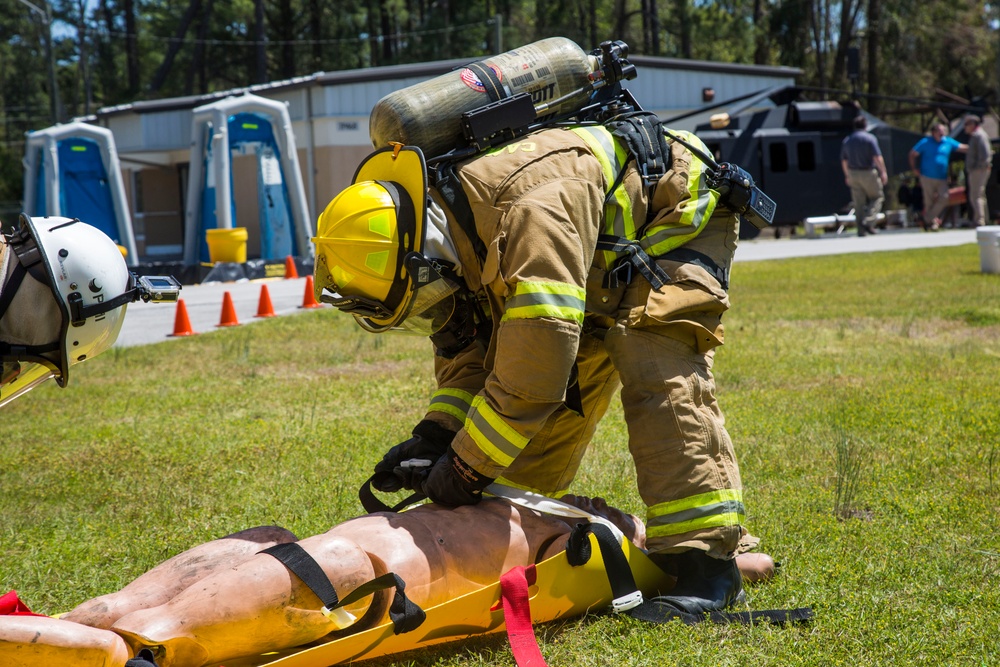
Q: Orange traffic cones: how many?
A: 5